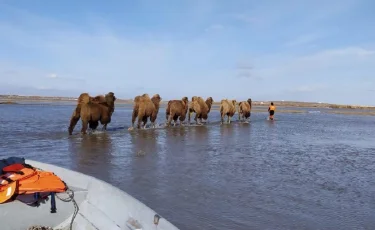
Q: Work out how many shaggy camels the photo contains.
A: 6